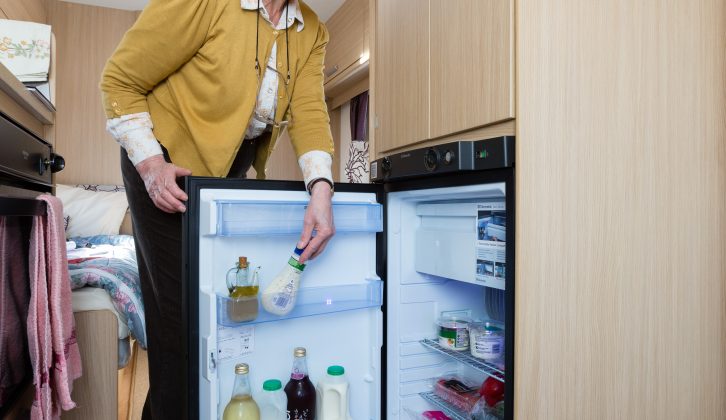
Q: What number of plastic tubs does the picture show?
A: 2